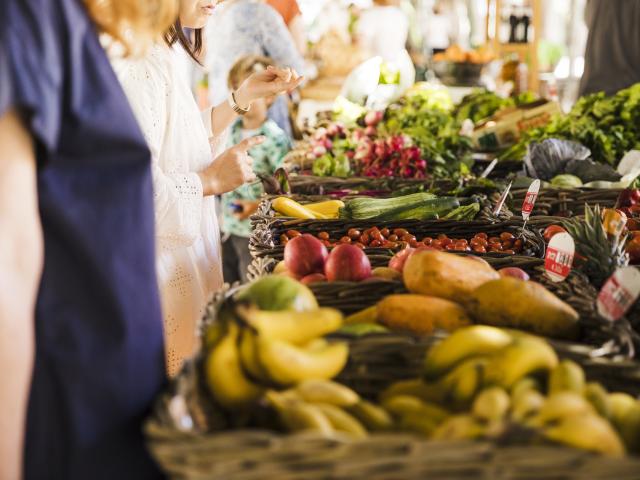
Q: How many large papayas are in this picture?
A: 3